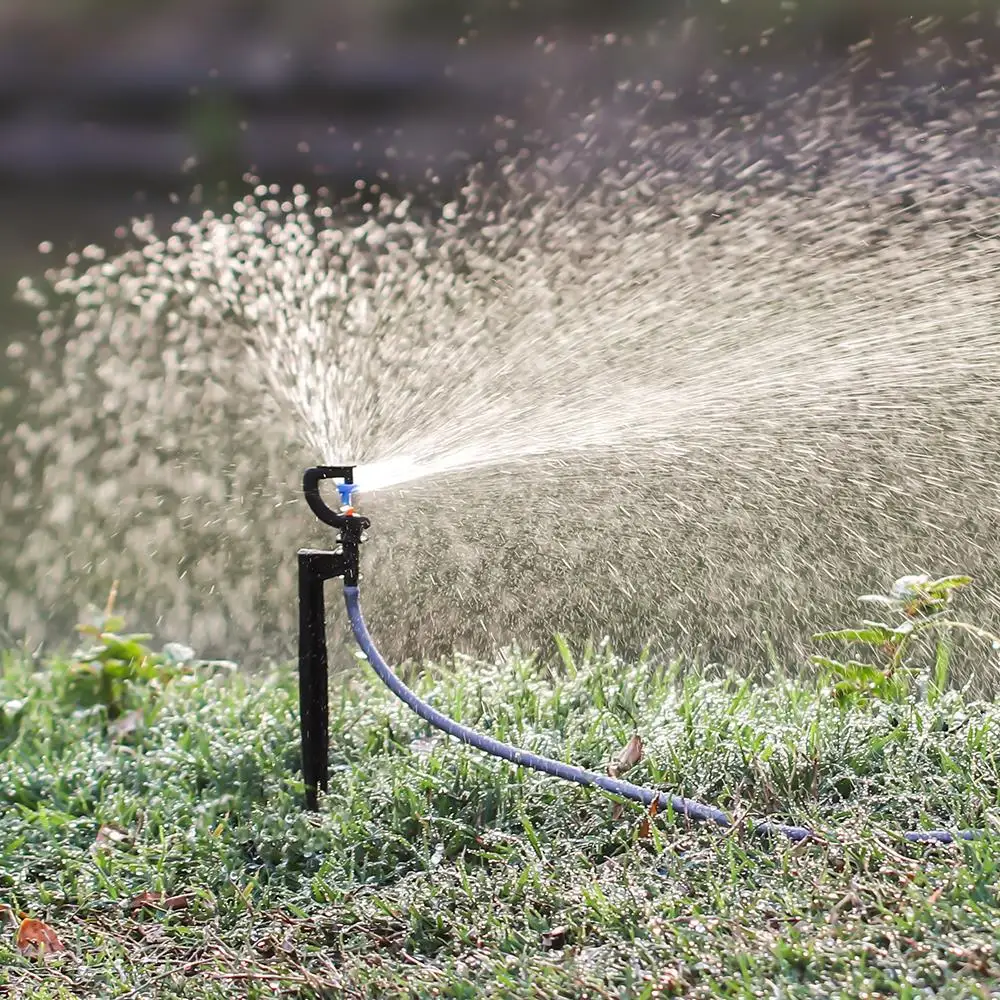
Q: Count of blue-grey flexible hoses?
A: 1